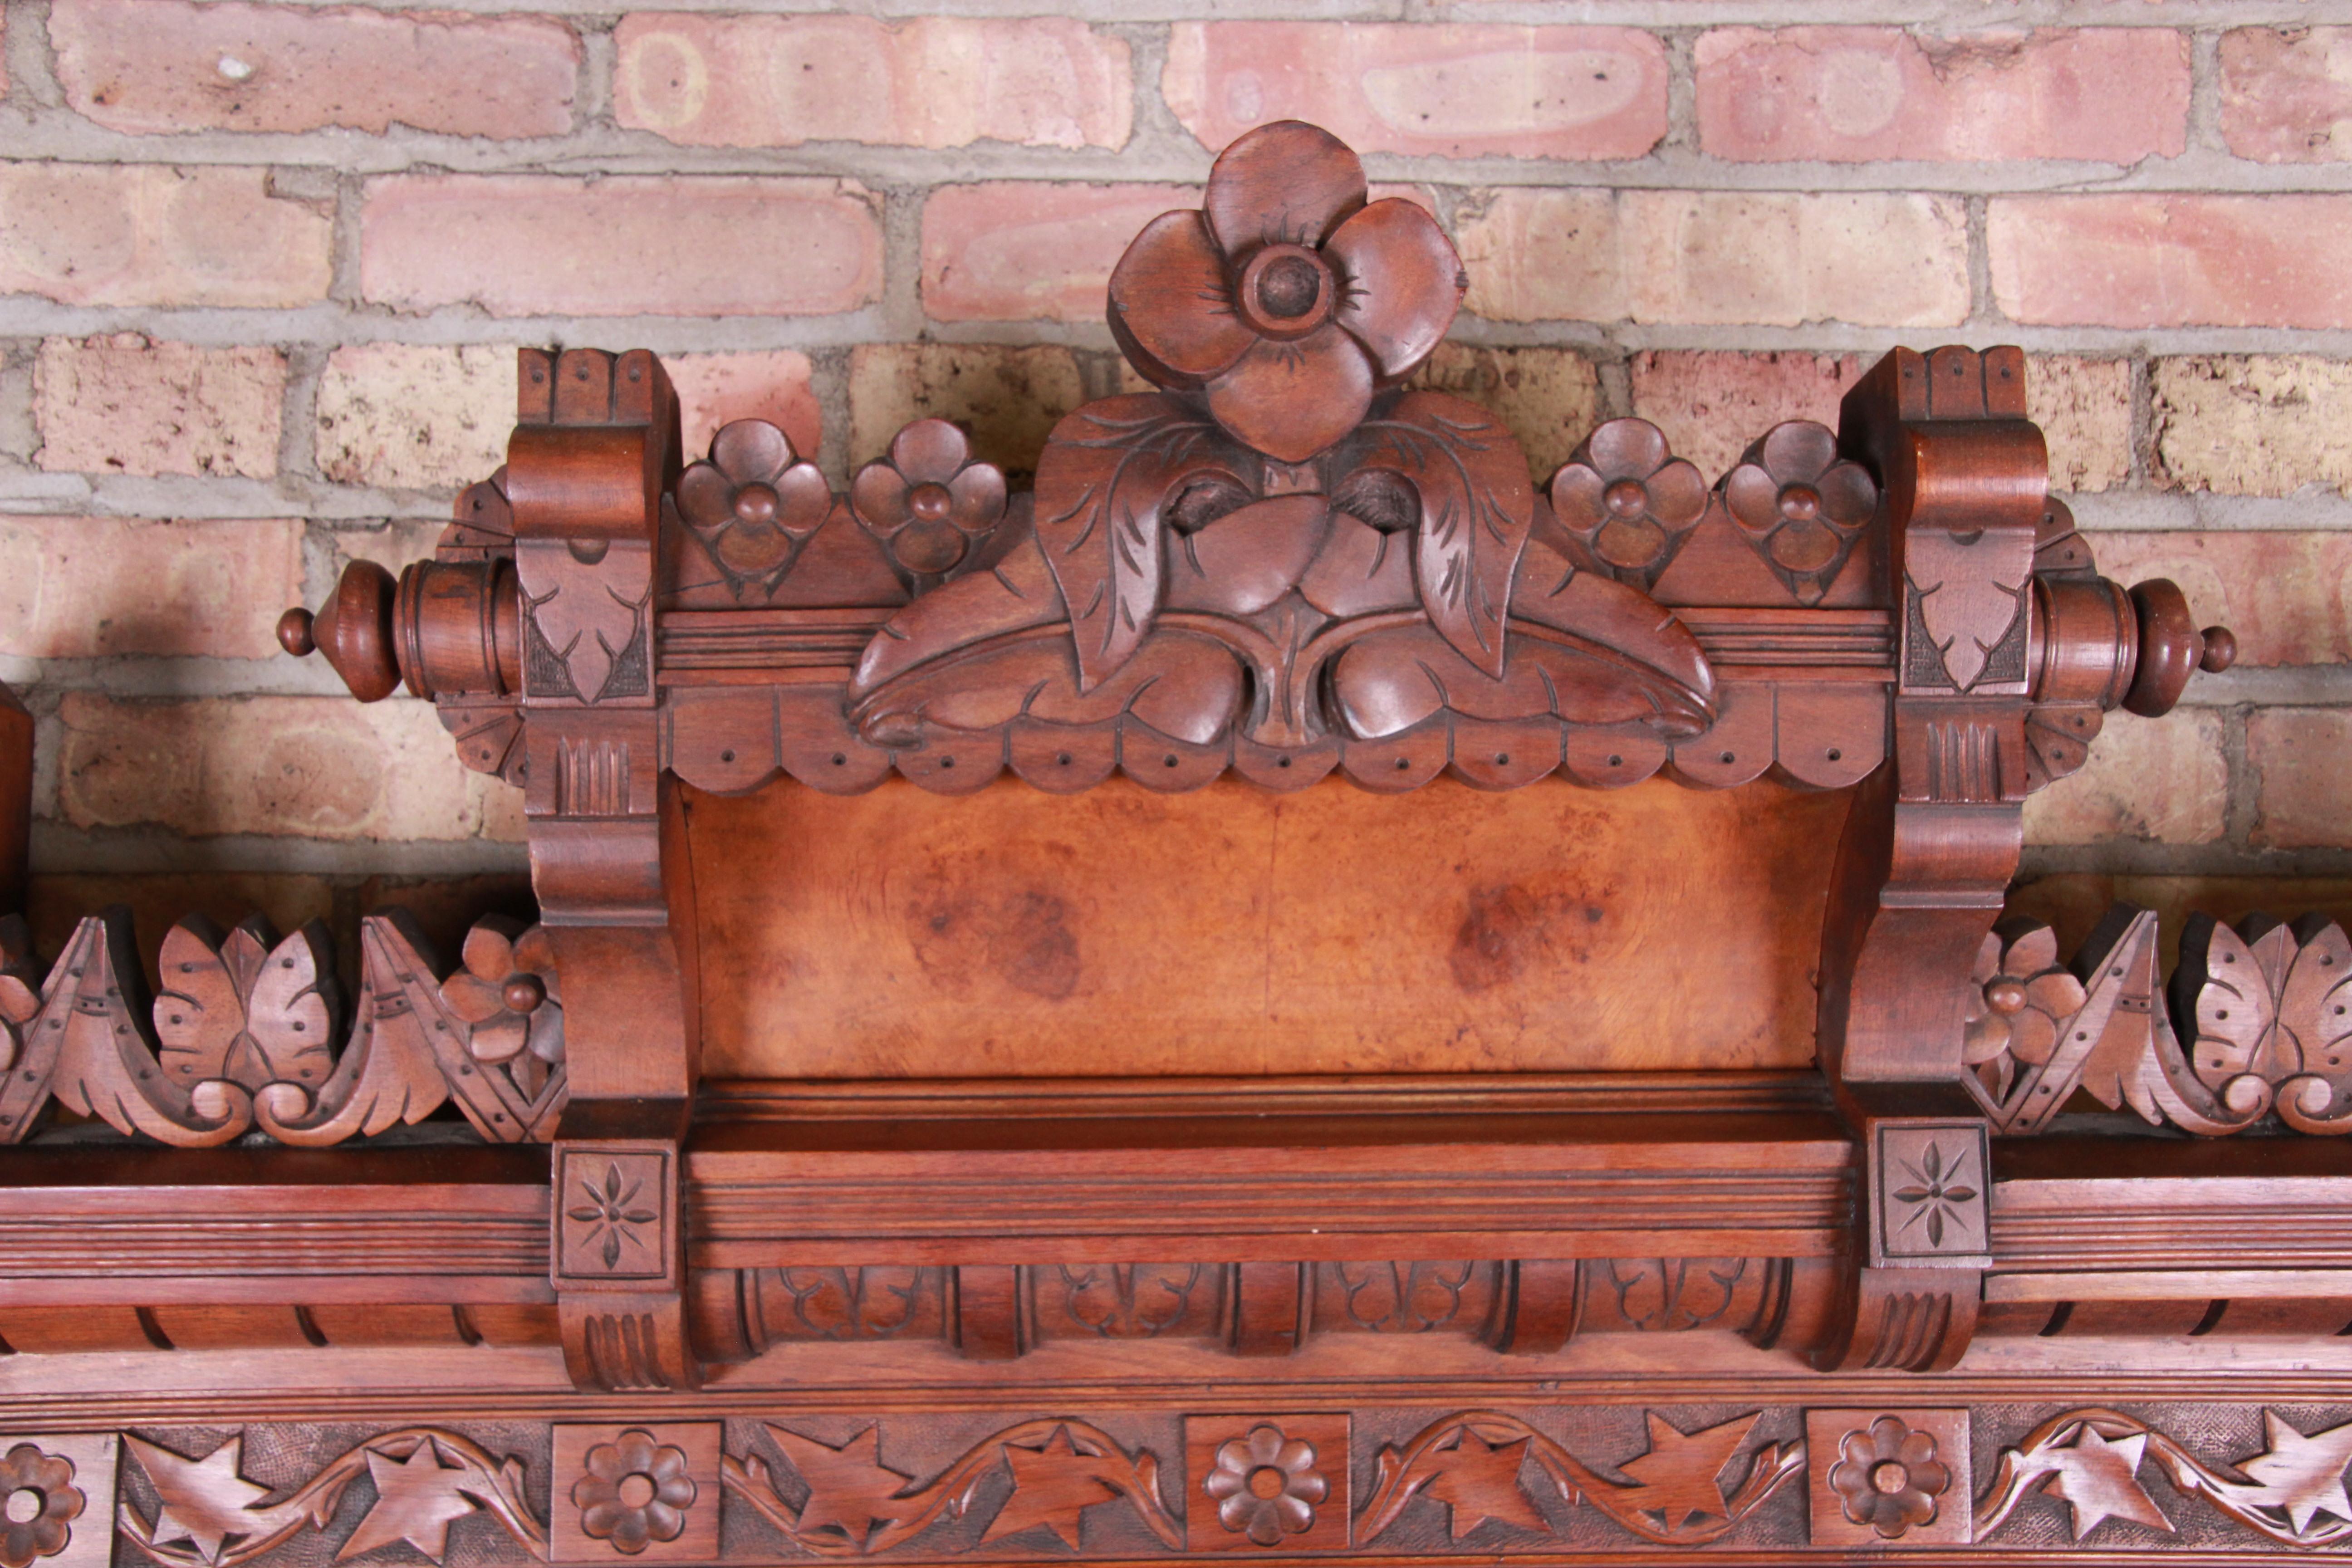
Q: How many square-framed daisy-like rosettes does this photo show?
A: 4